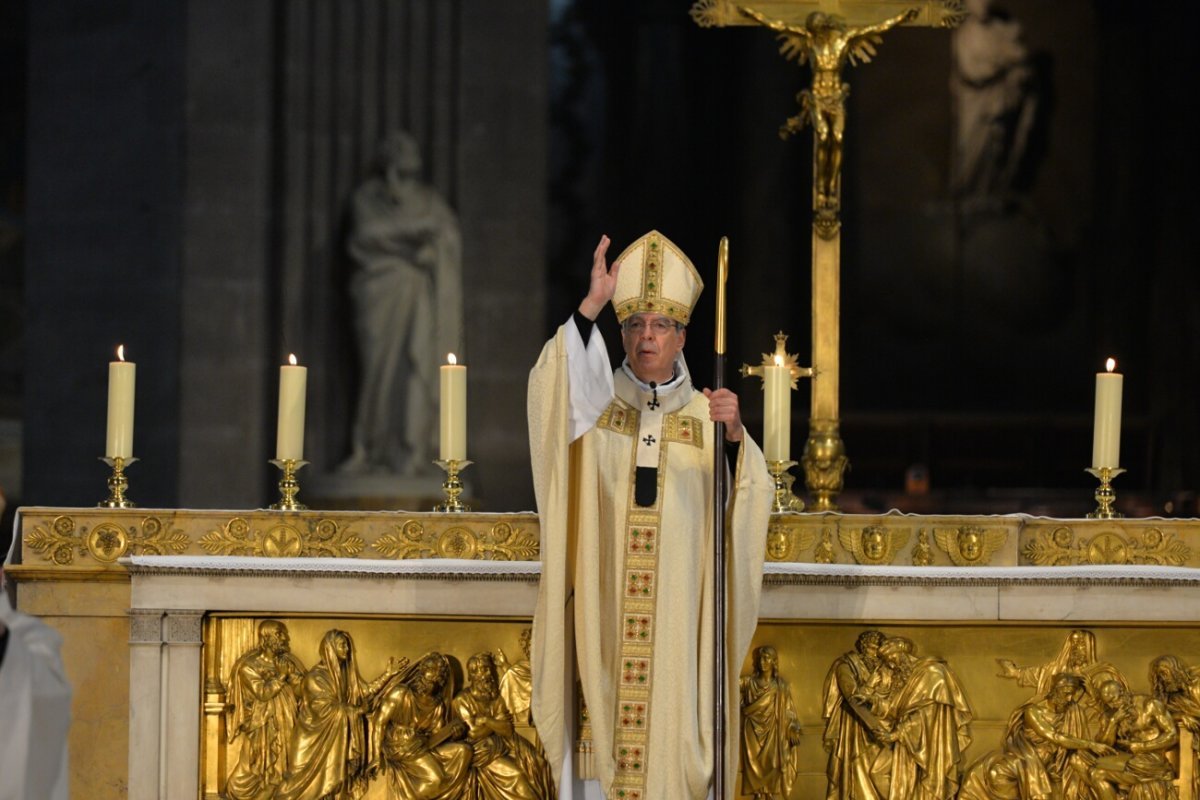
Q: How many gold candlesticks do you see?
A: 5